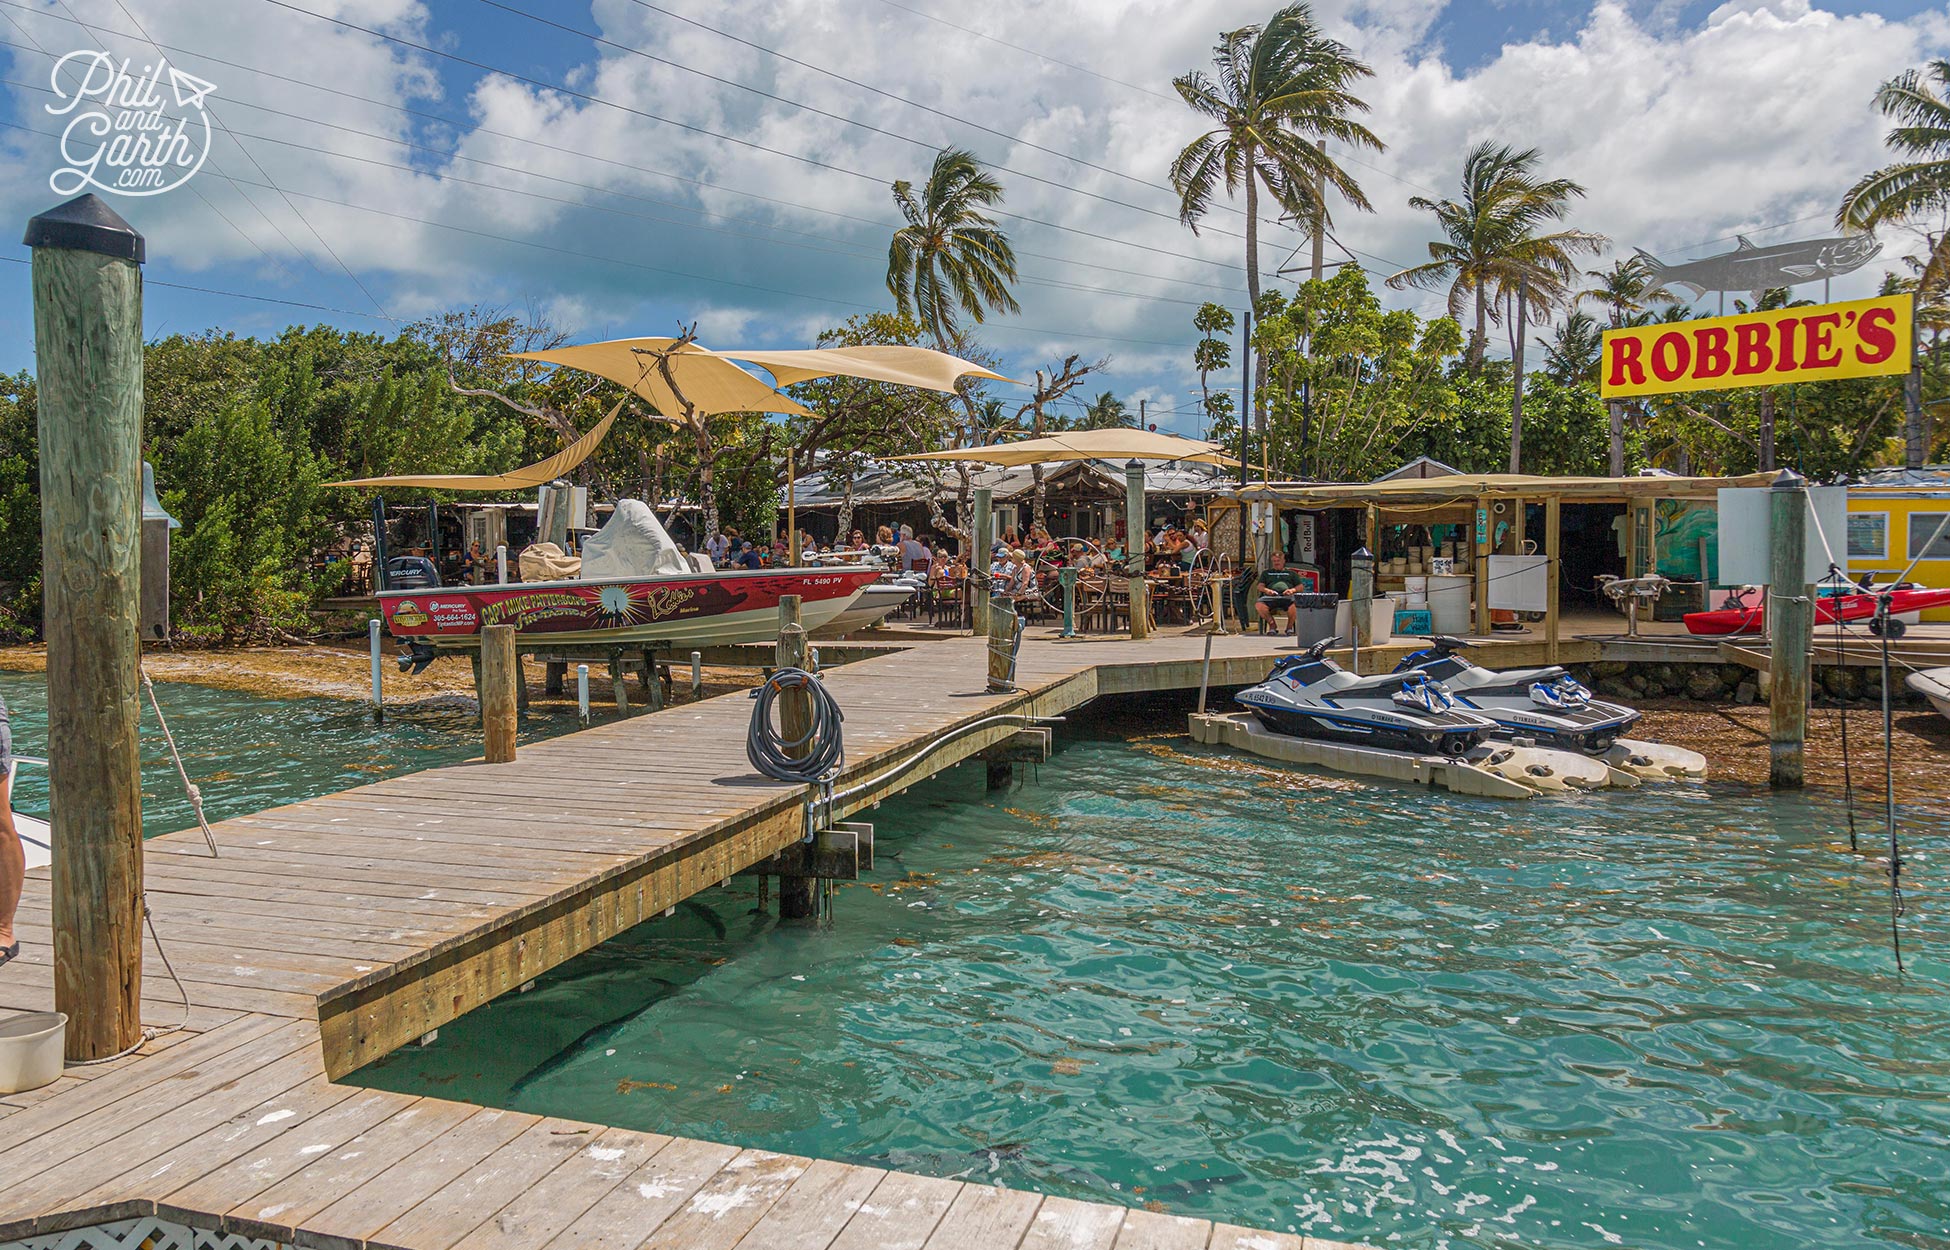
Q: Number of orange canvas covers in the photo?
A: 4